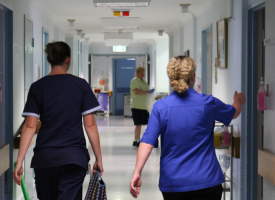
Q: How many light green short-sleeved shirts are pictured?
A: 1